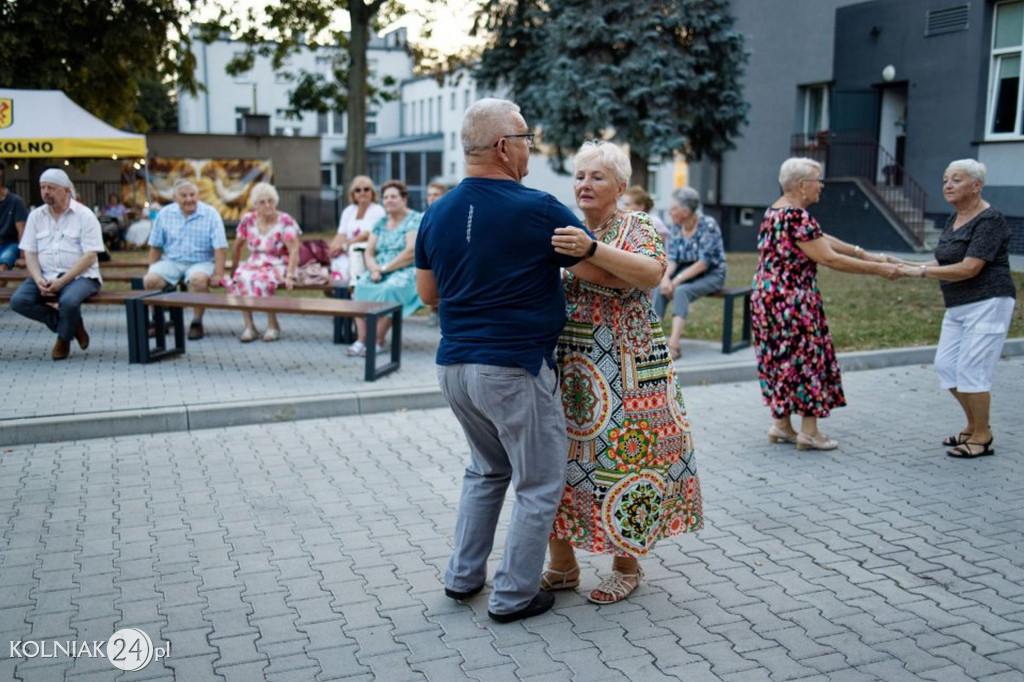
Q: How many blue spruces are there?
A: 1